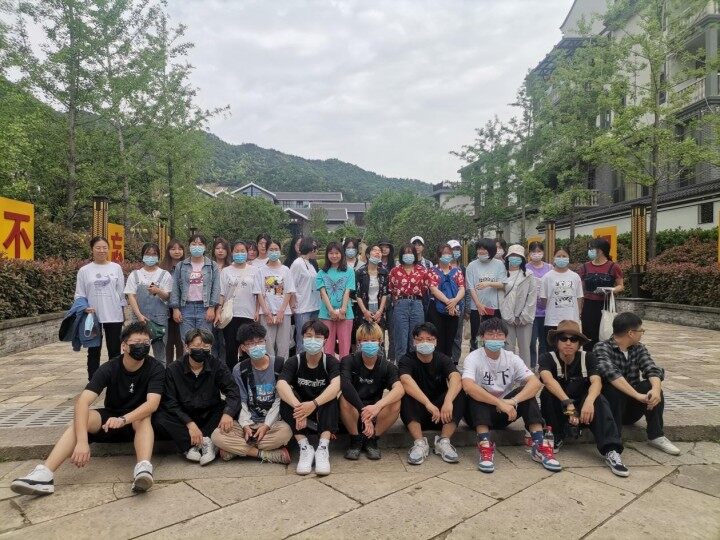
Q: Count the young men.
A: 9